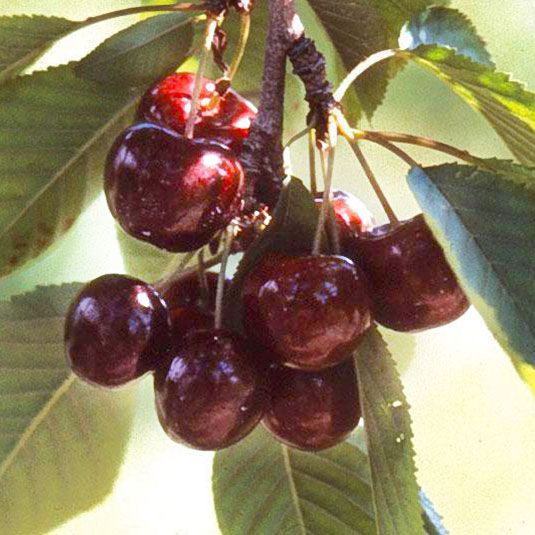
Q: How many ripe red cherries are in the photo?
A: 9